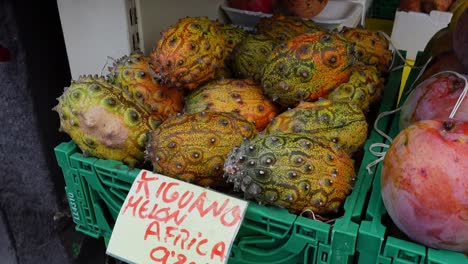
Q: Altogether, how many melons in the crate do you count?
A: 13